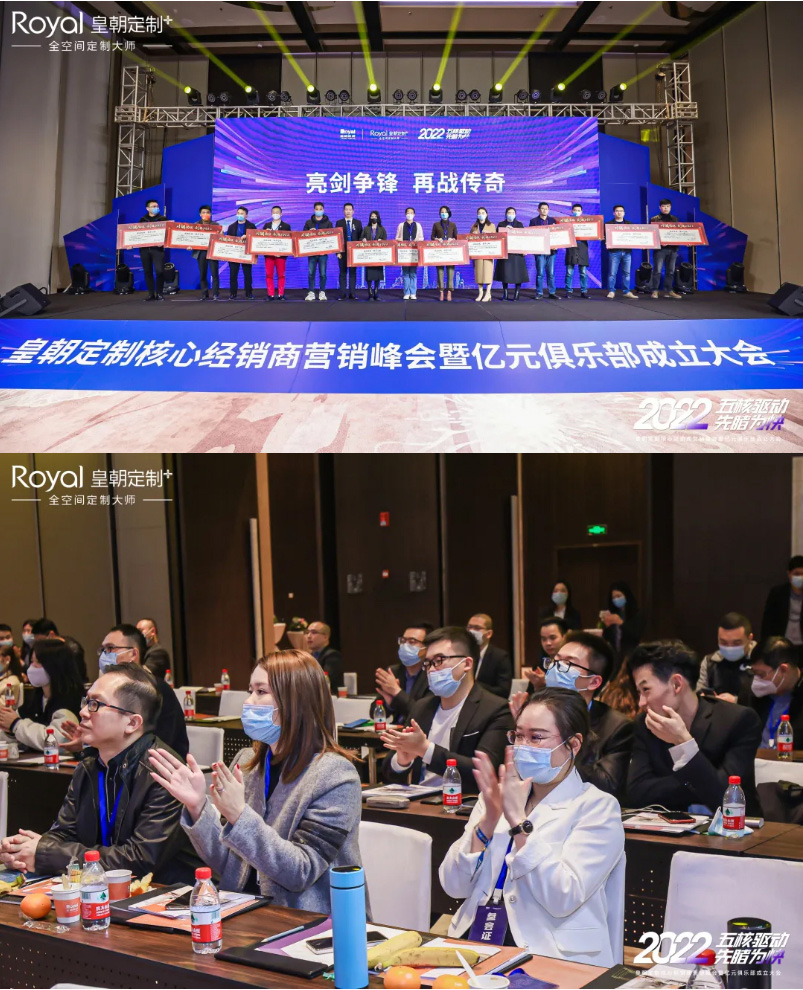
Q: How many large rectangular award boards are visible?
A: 14